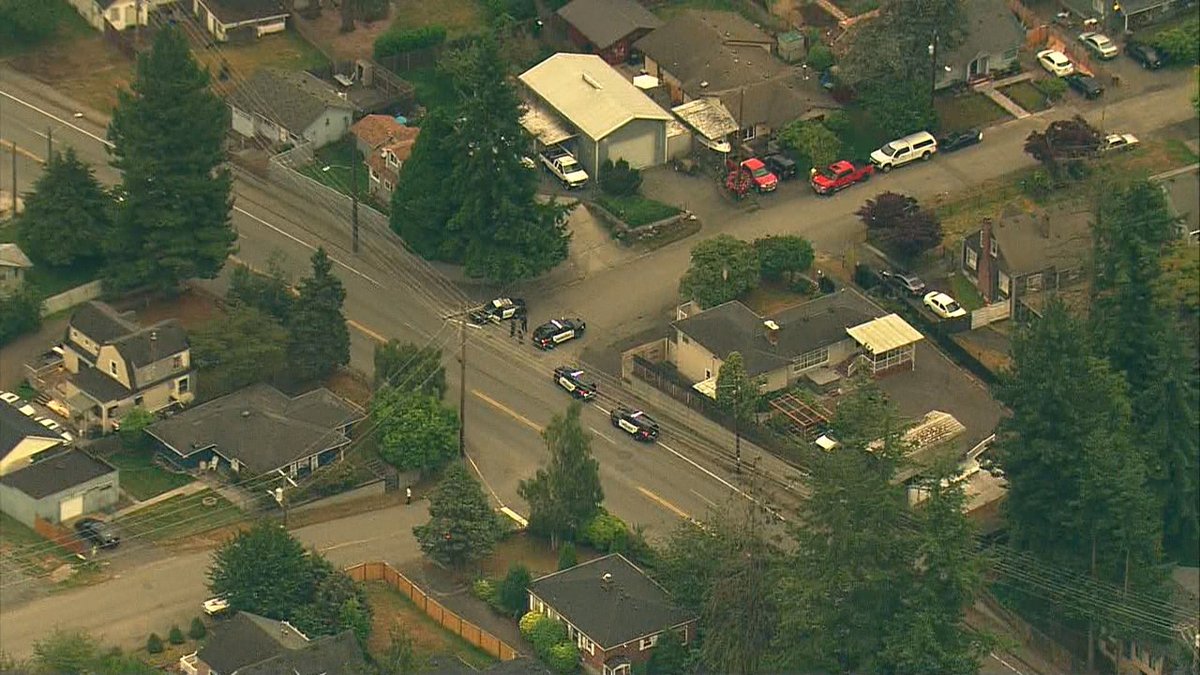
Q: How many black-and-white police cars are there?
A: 4